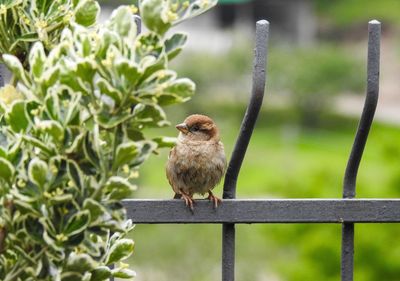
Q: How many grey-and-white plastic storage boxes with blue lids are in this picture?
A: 0